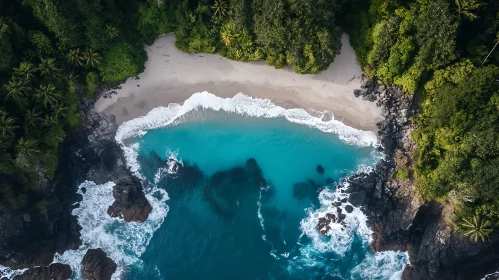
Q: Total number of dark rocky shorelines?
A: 2